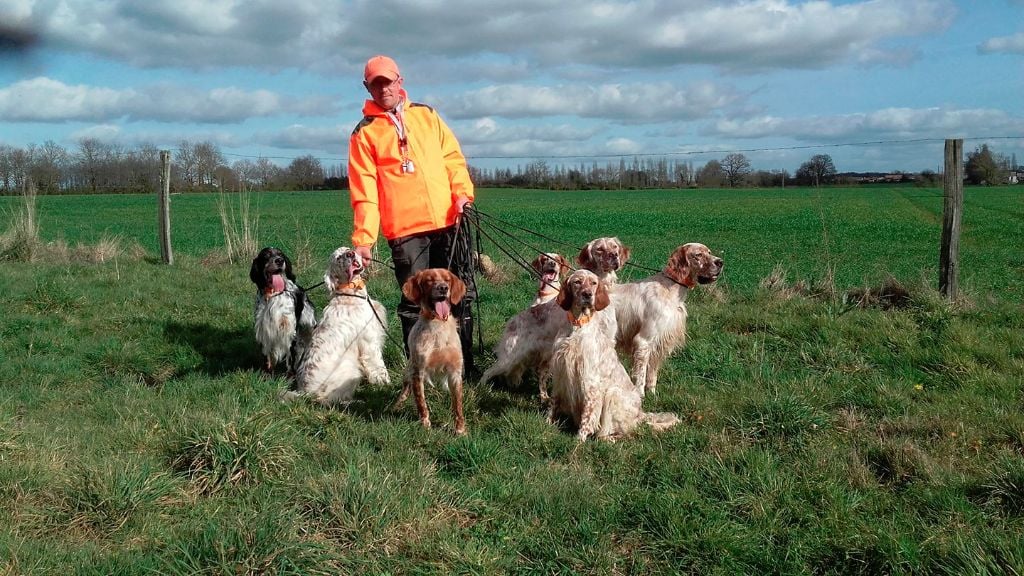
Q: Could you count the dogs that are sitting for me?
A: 2